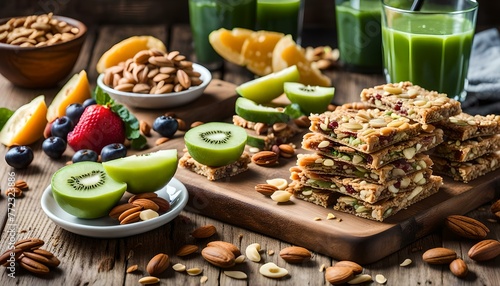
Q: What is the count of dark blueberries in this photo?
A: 8